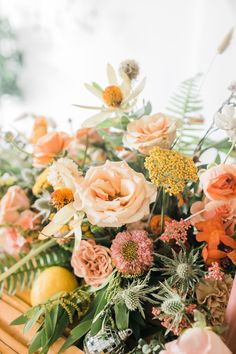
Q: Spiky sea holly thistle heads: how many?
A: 3